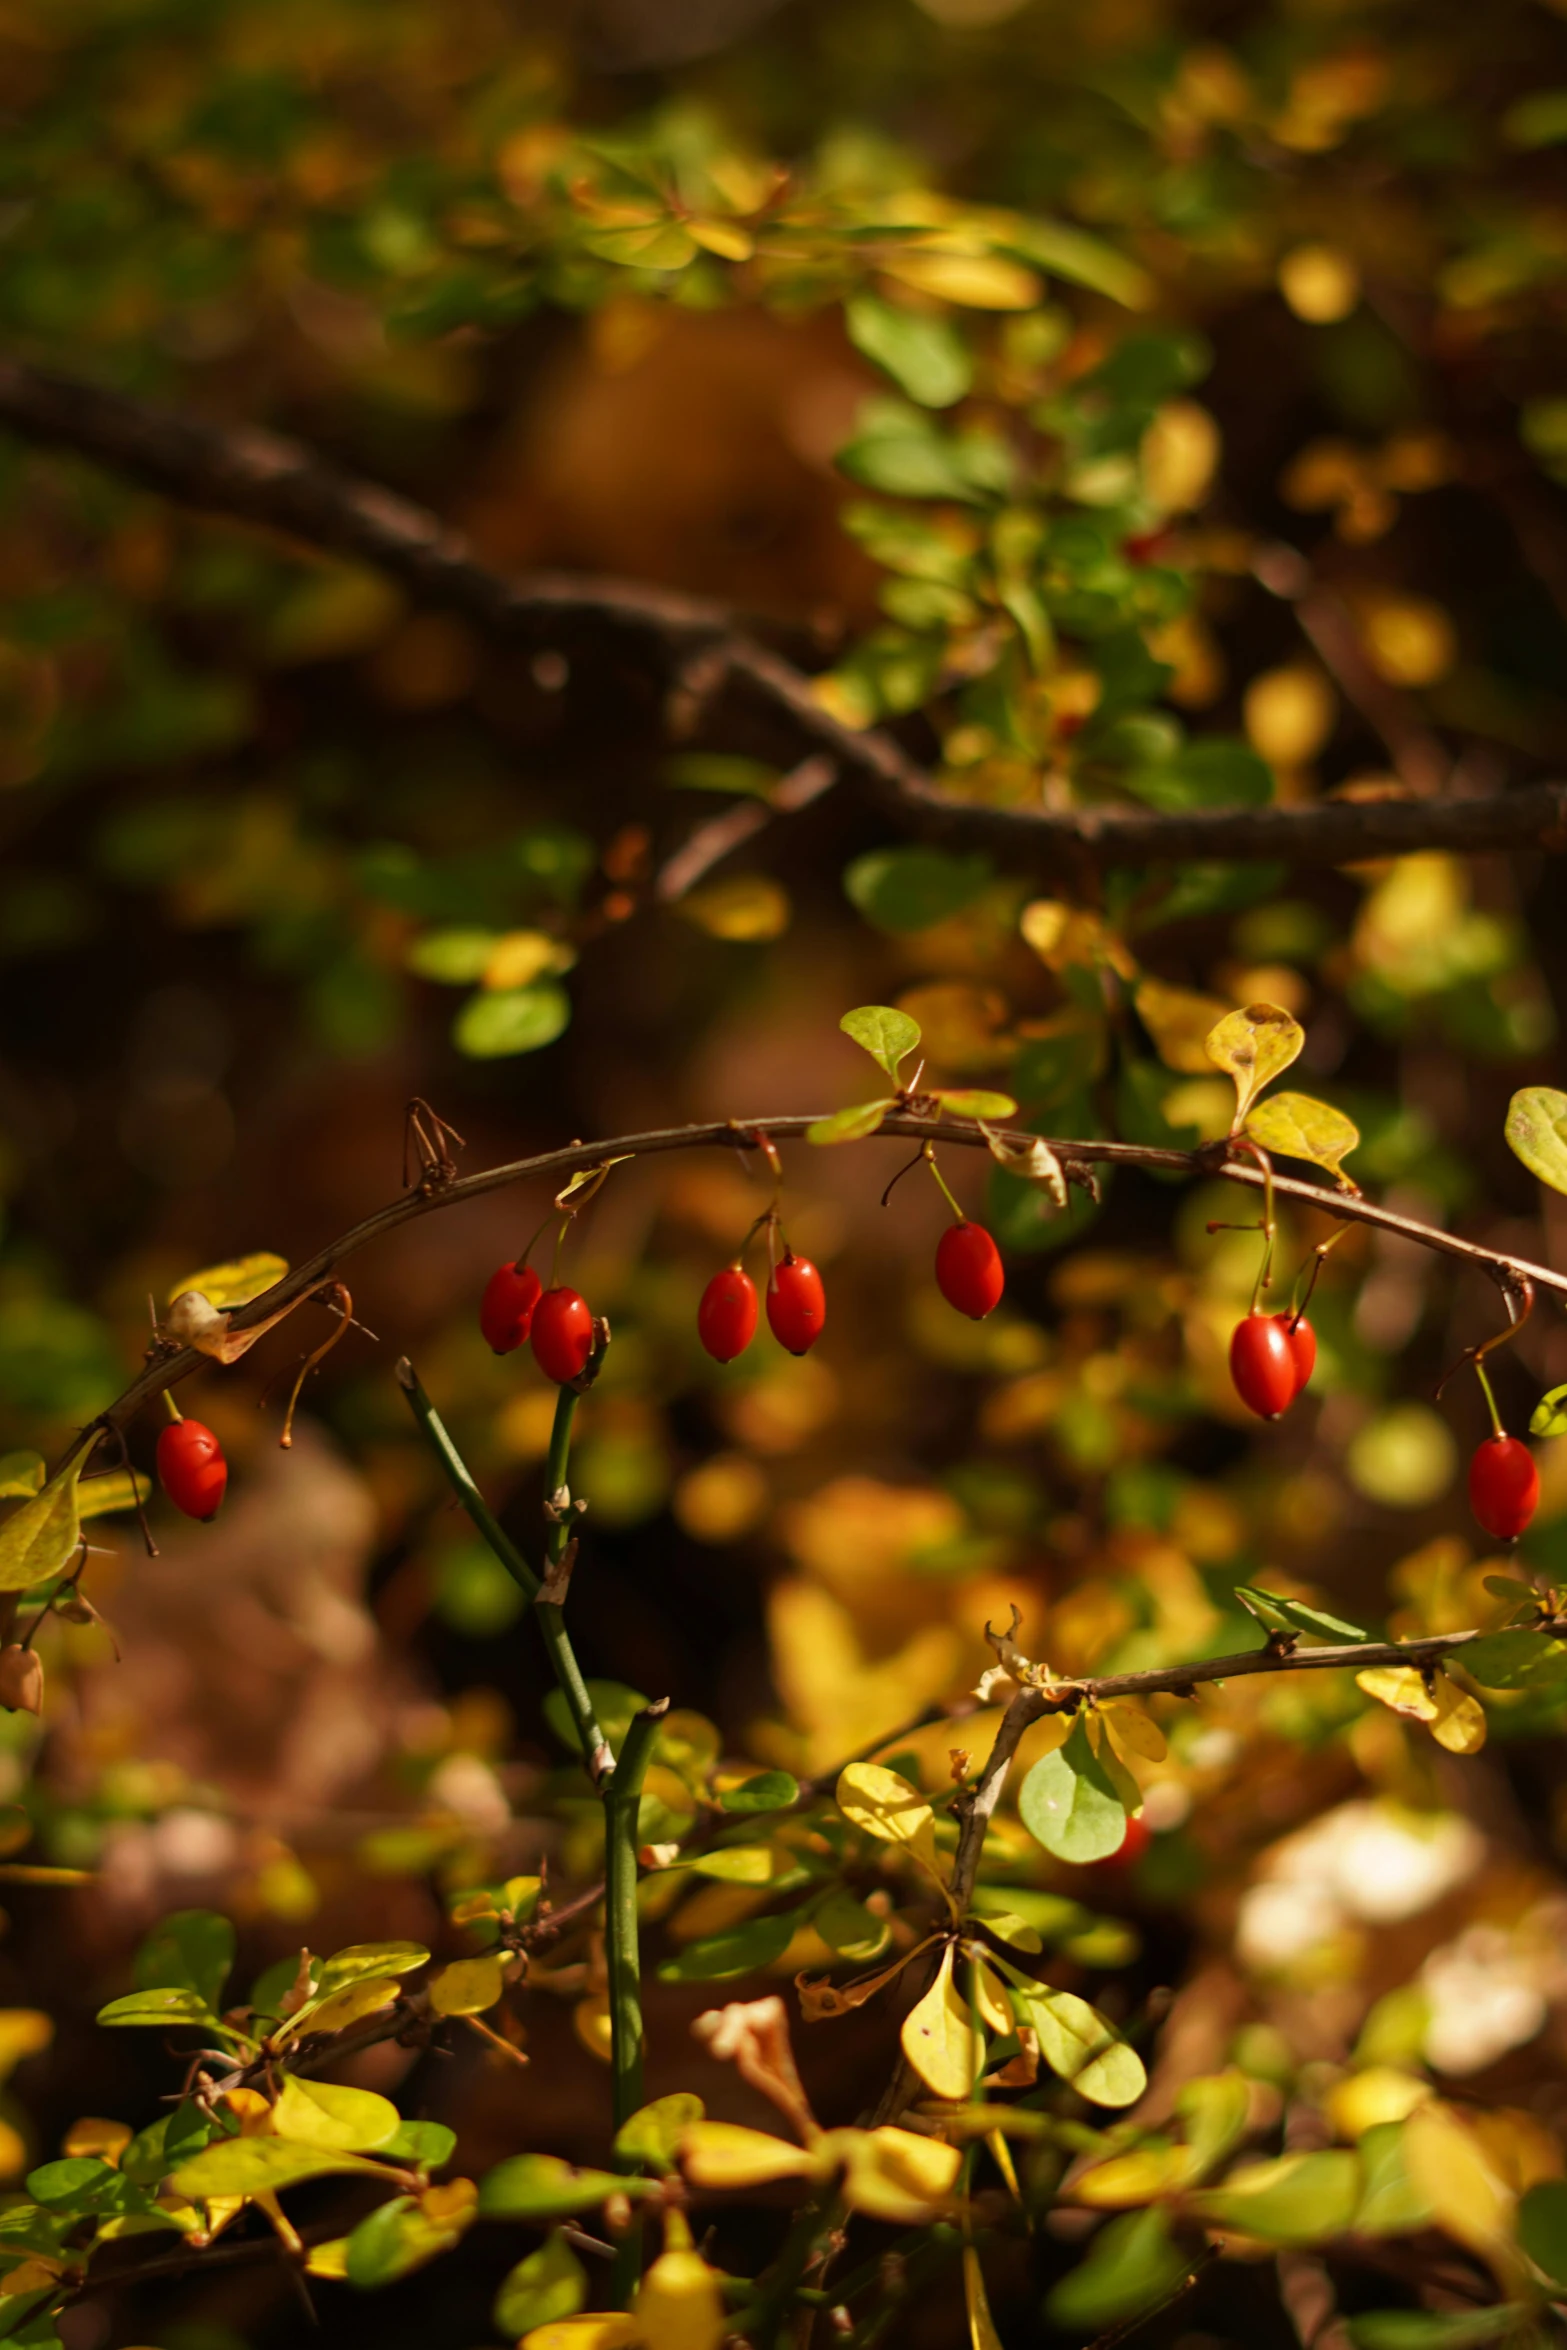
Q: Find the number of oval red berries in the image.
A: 9